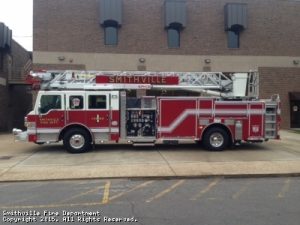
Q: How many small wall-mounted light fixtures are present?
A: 4